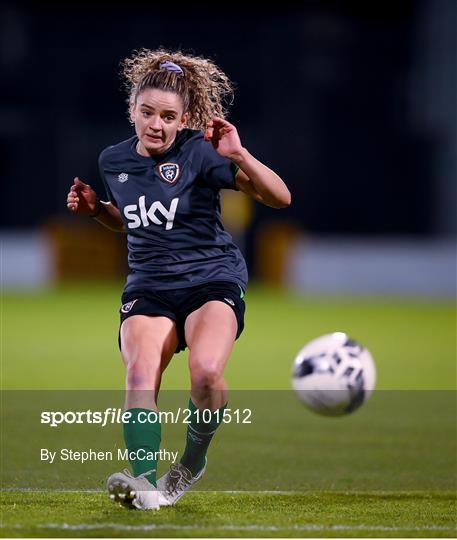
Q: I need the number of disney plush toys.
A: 0